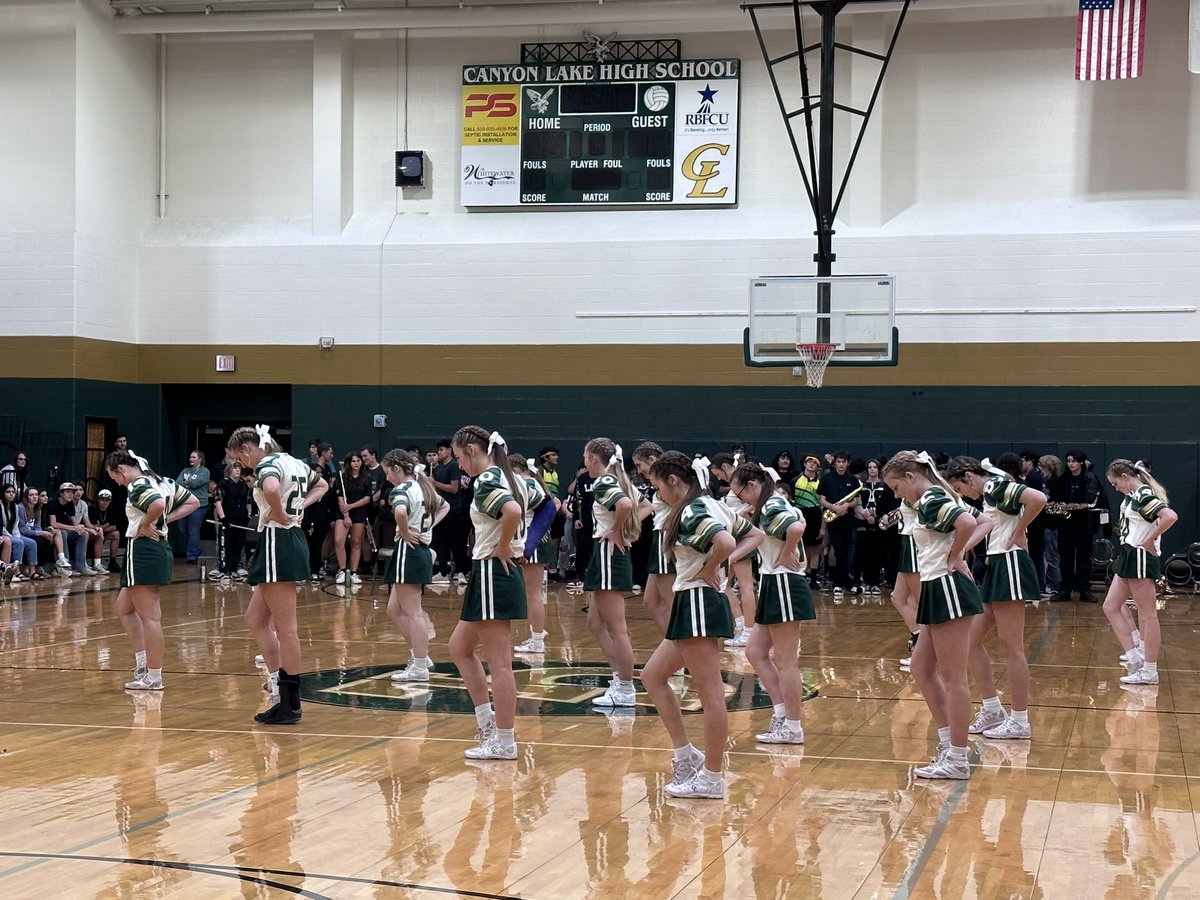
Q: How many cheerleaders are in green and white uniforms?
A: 14